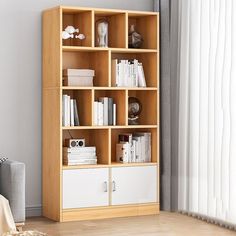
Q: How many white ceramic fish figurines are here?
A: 3